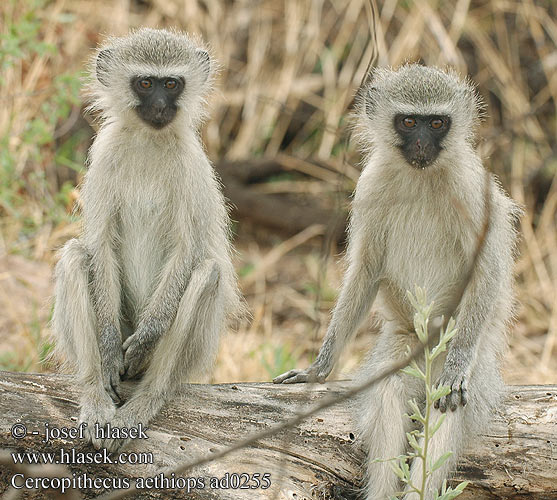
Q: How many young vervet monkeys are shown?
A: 2